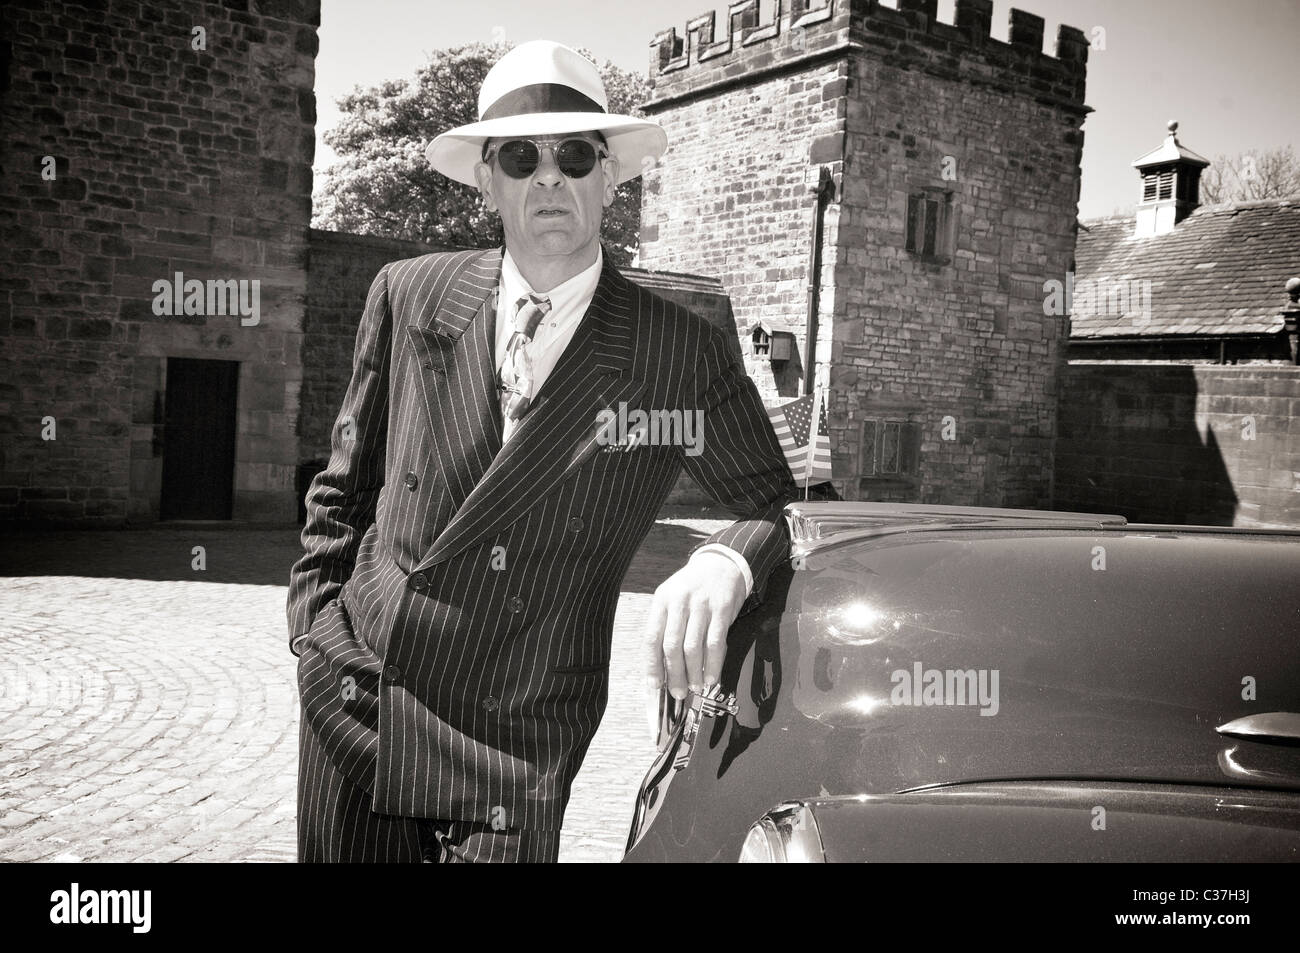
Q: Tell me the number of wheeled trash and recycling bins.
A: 0